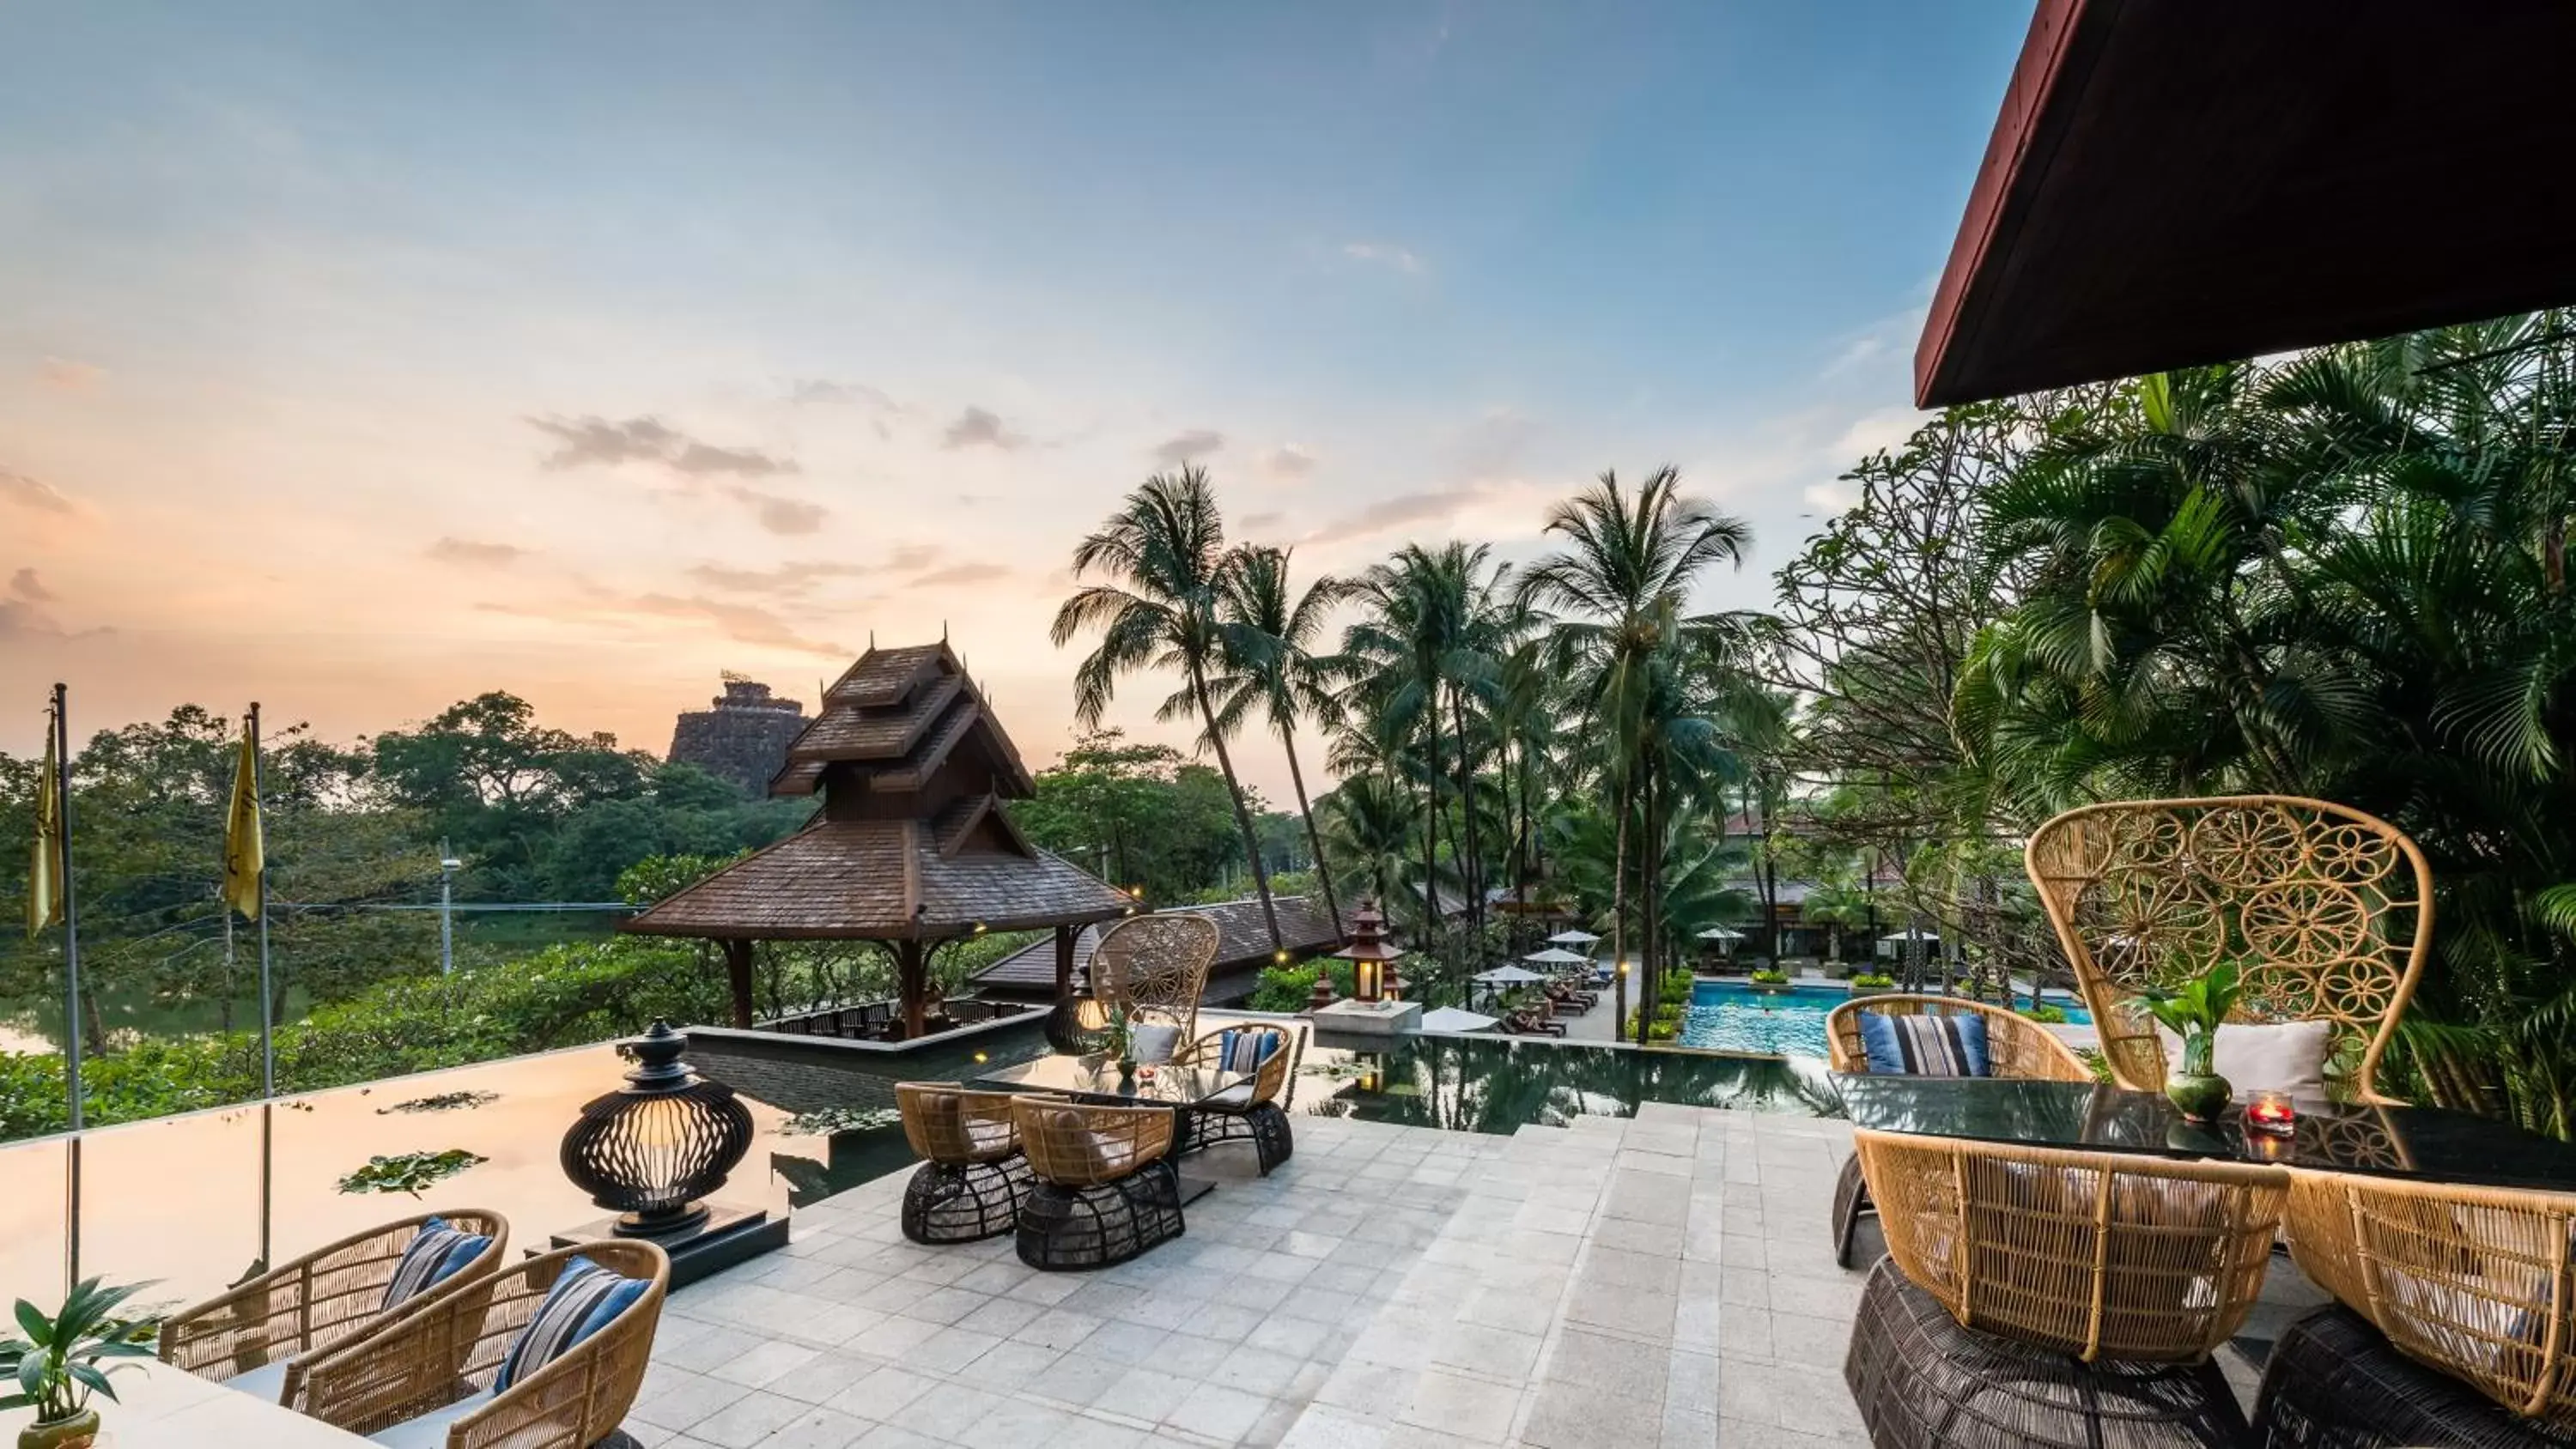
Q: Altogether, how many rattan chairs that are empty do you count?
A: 10